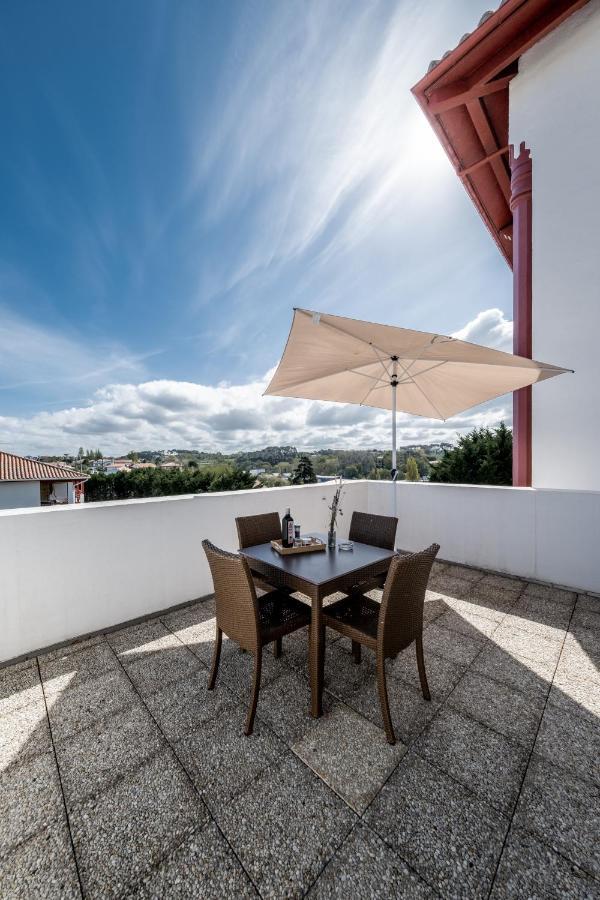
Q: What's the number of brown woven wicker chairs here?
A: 4